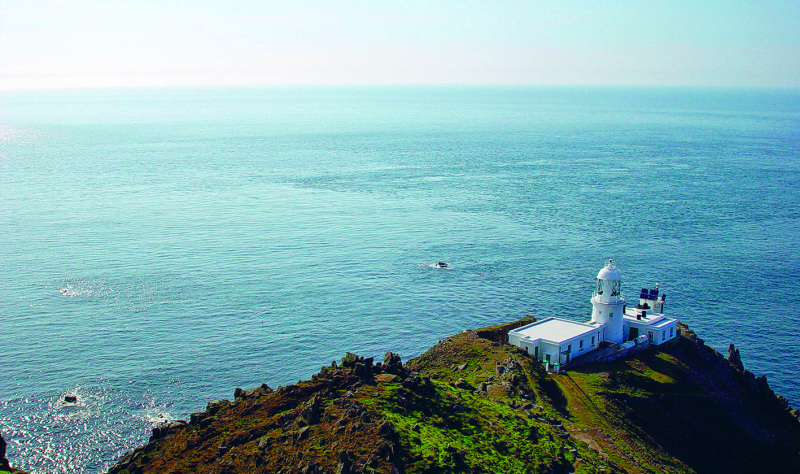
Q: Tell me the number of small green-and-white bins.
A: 2